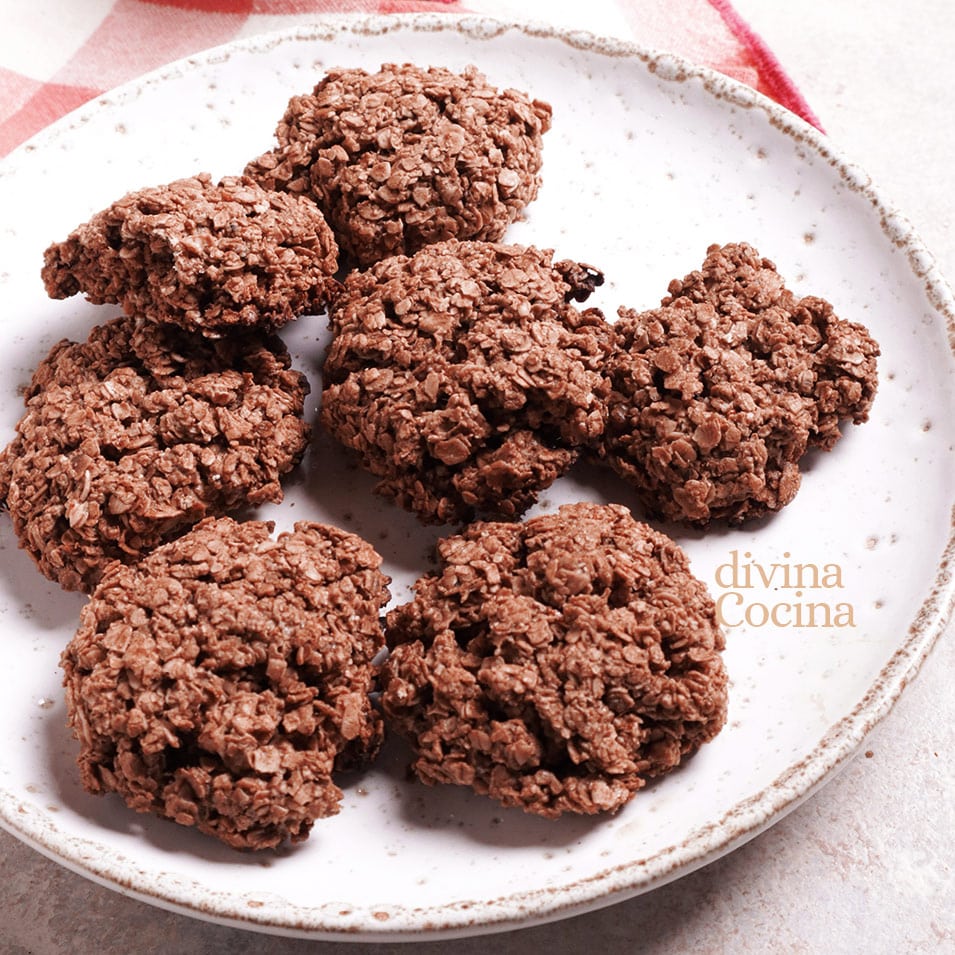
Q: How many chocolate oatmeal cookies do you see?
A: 7